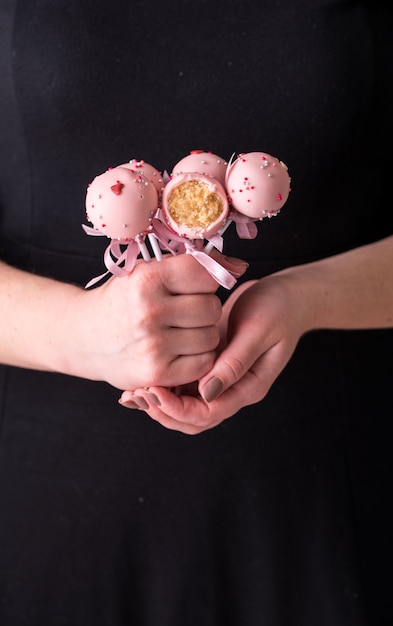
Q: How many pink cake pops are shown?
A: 5